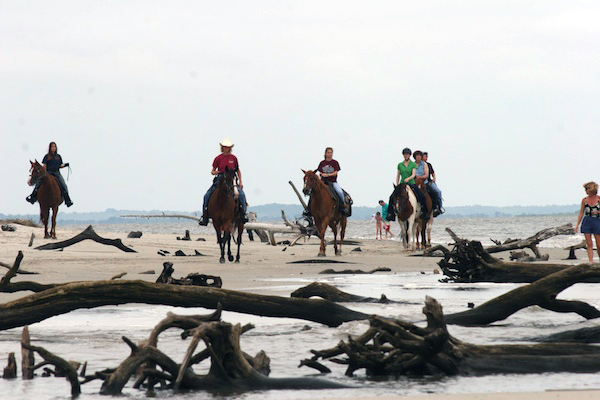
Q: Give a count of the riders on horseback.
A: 6